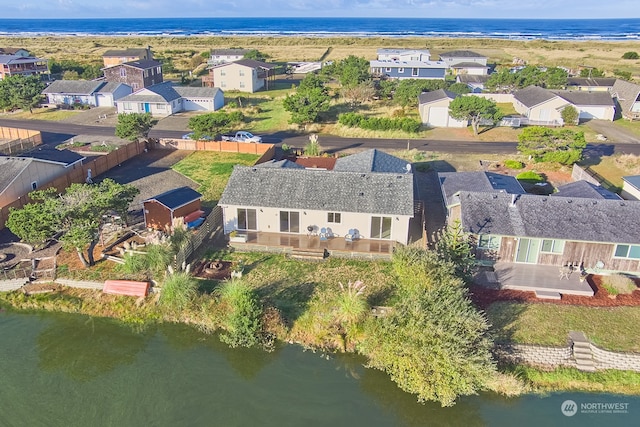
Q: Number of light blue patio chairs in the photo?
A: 2